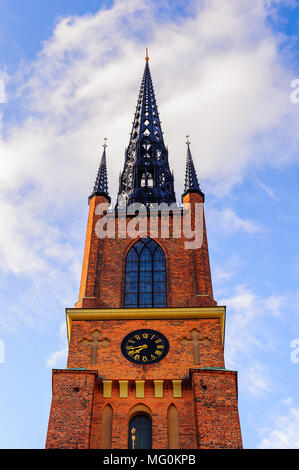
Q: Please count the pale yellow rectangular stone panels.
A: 5